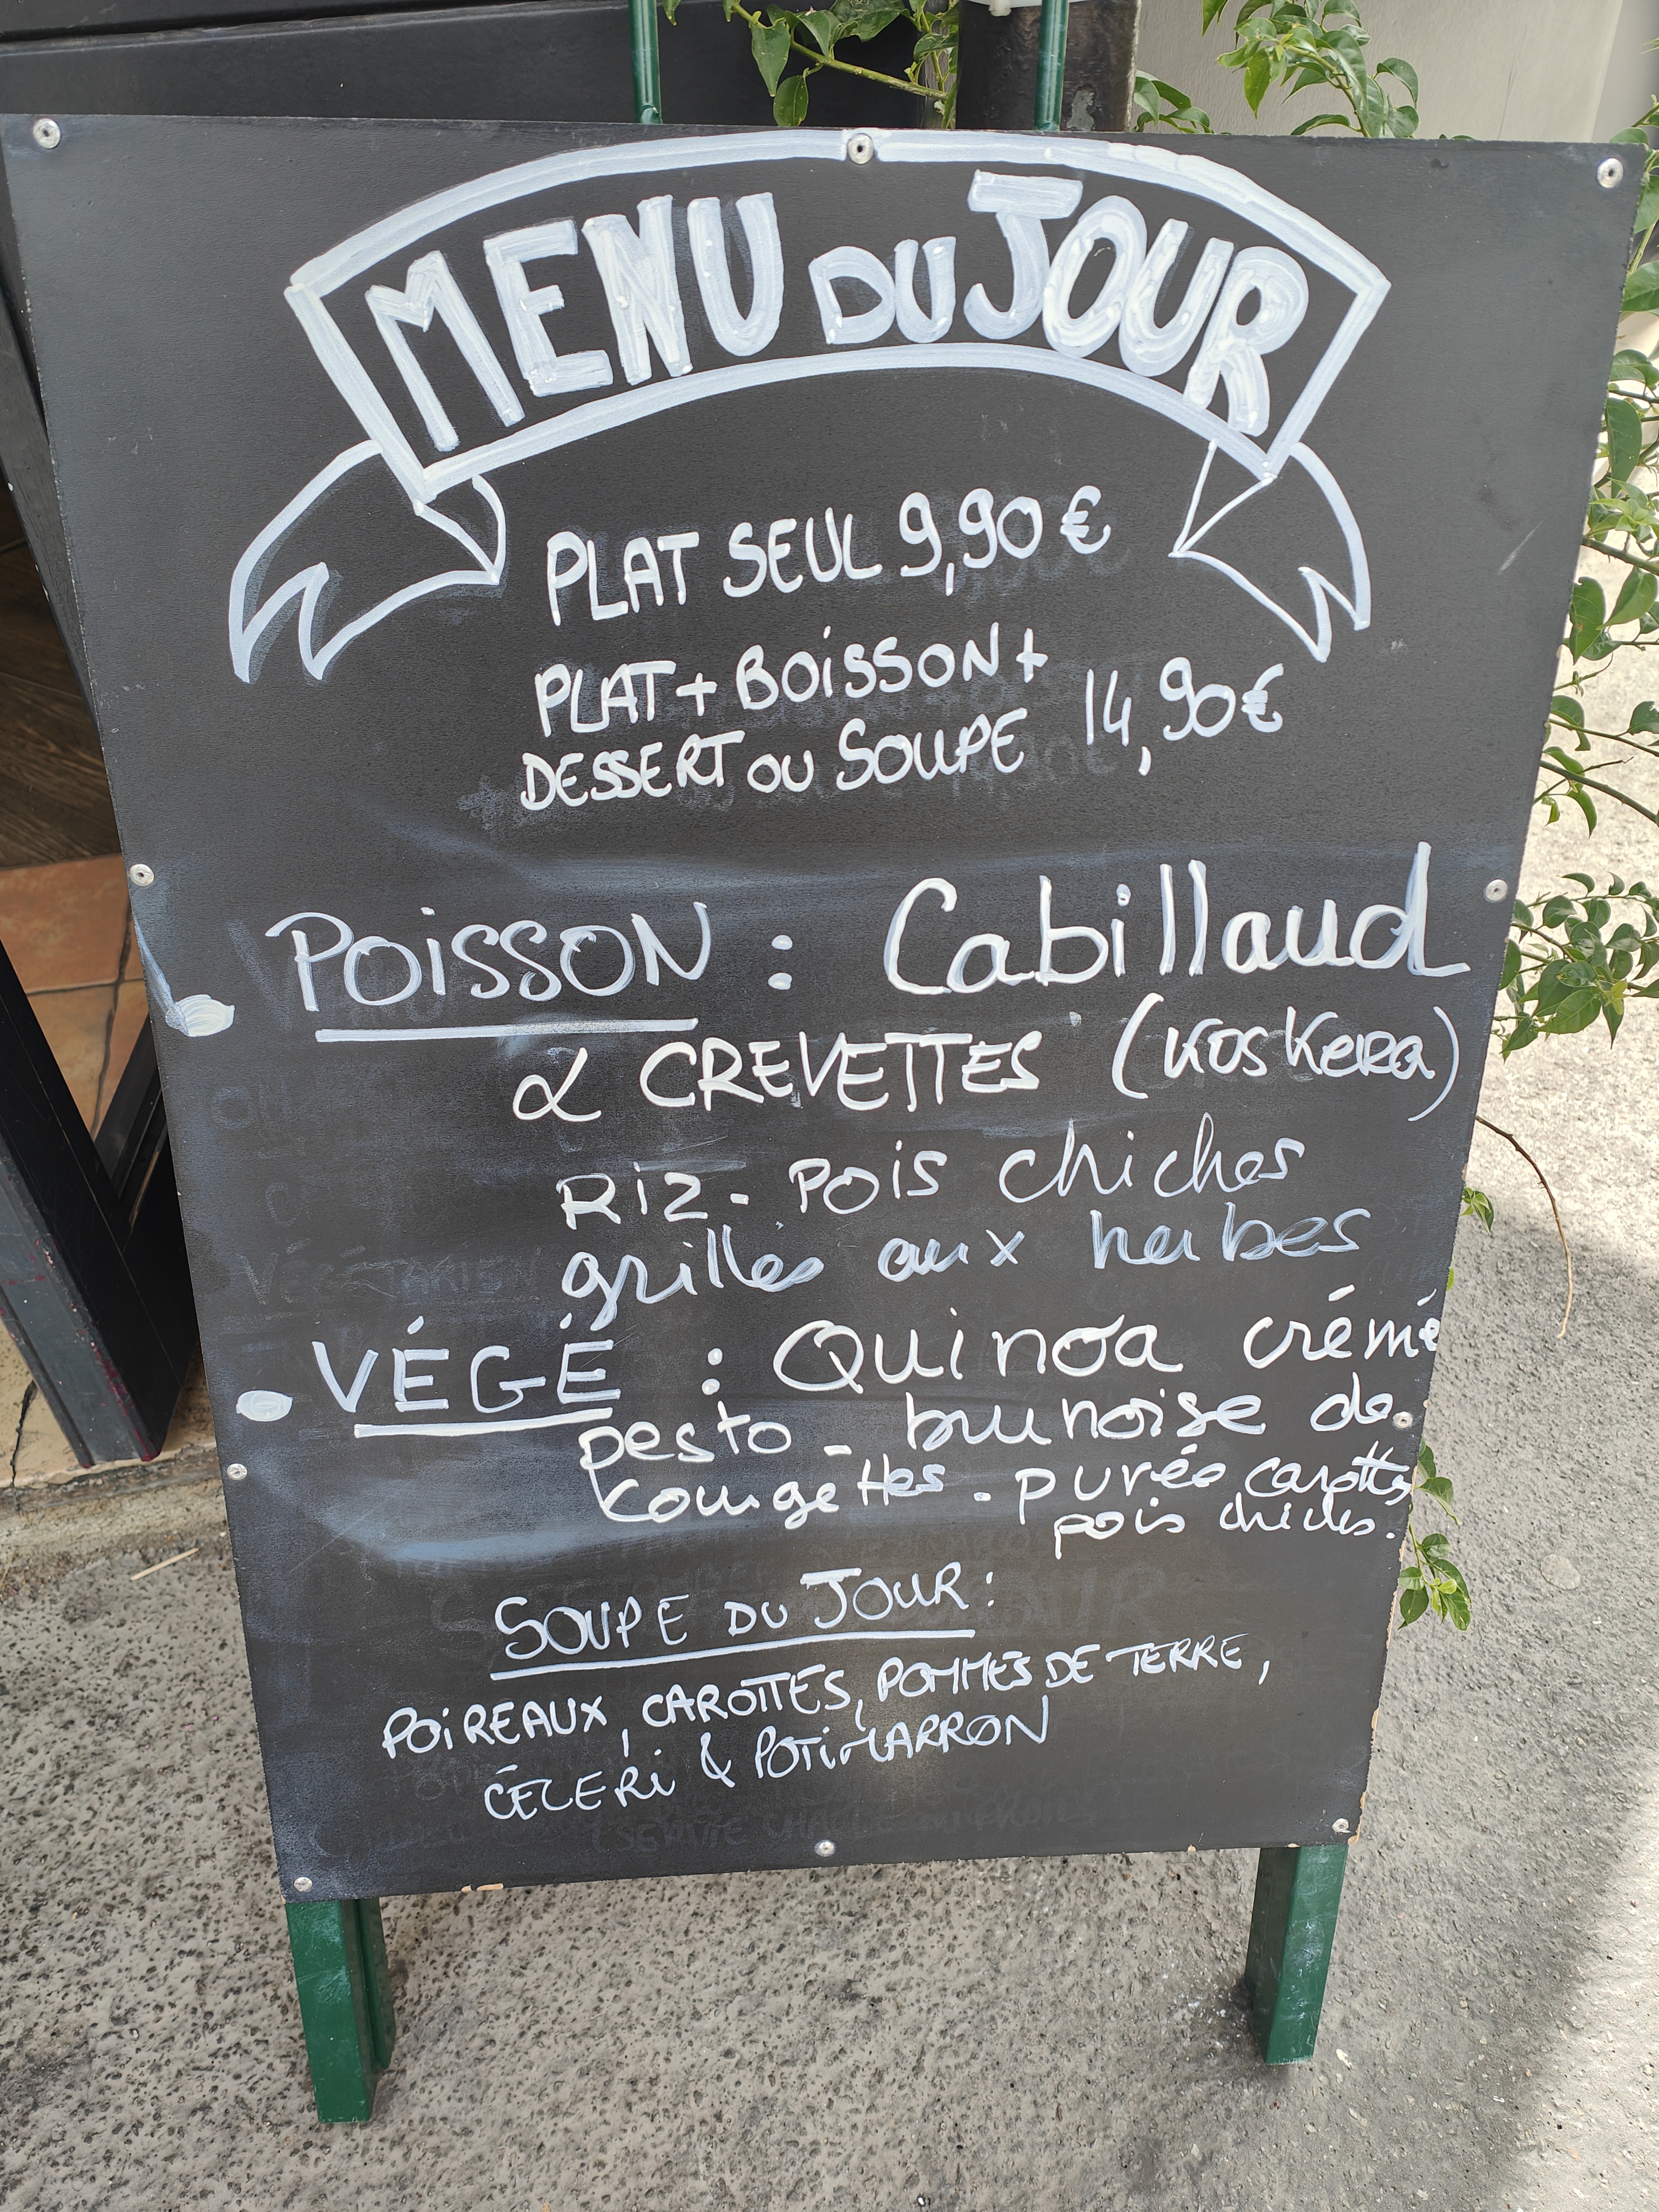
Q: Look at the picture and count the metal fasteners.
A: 10